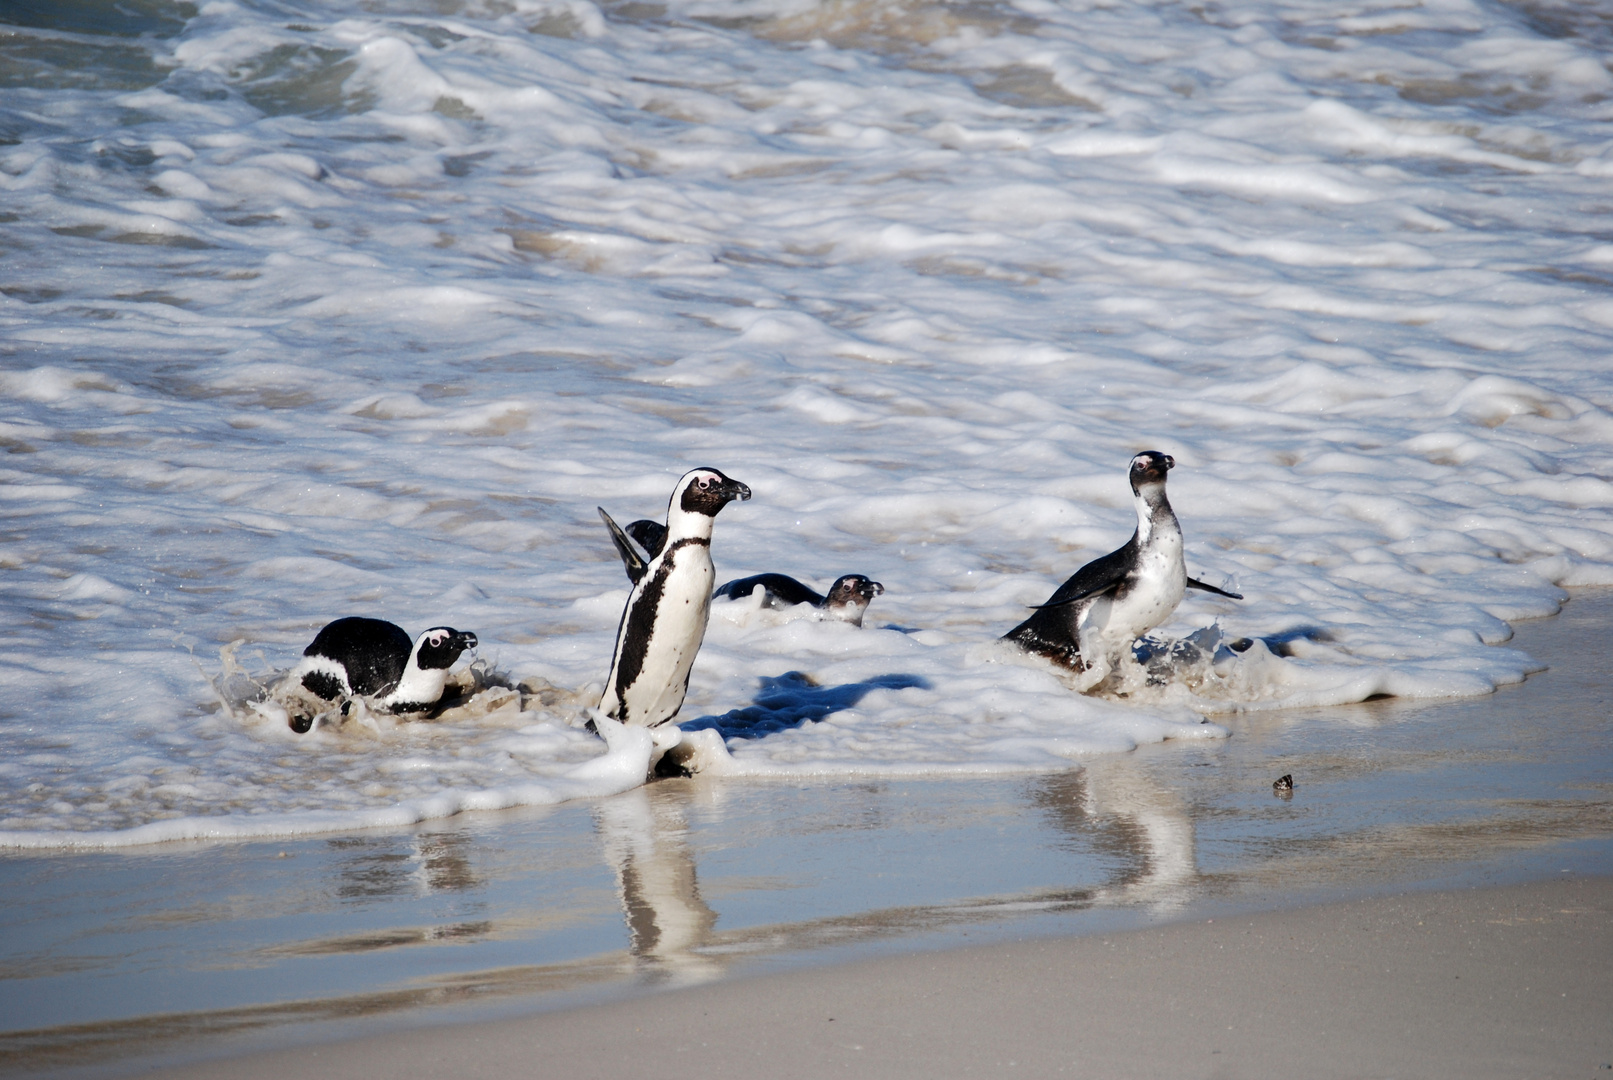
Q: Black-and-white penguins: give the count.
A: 4